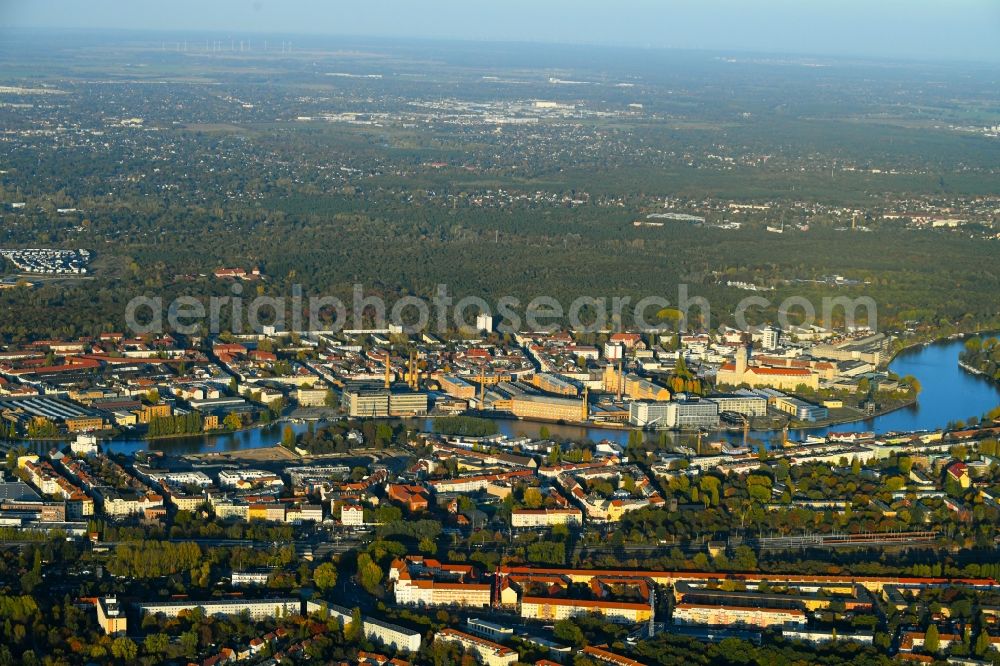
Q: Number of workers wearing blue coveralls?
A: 0